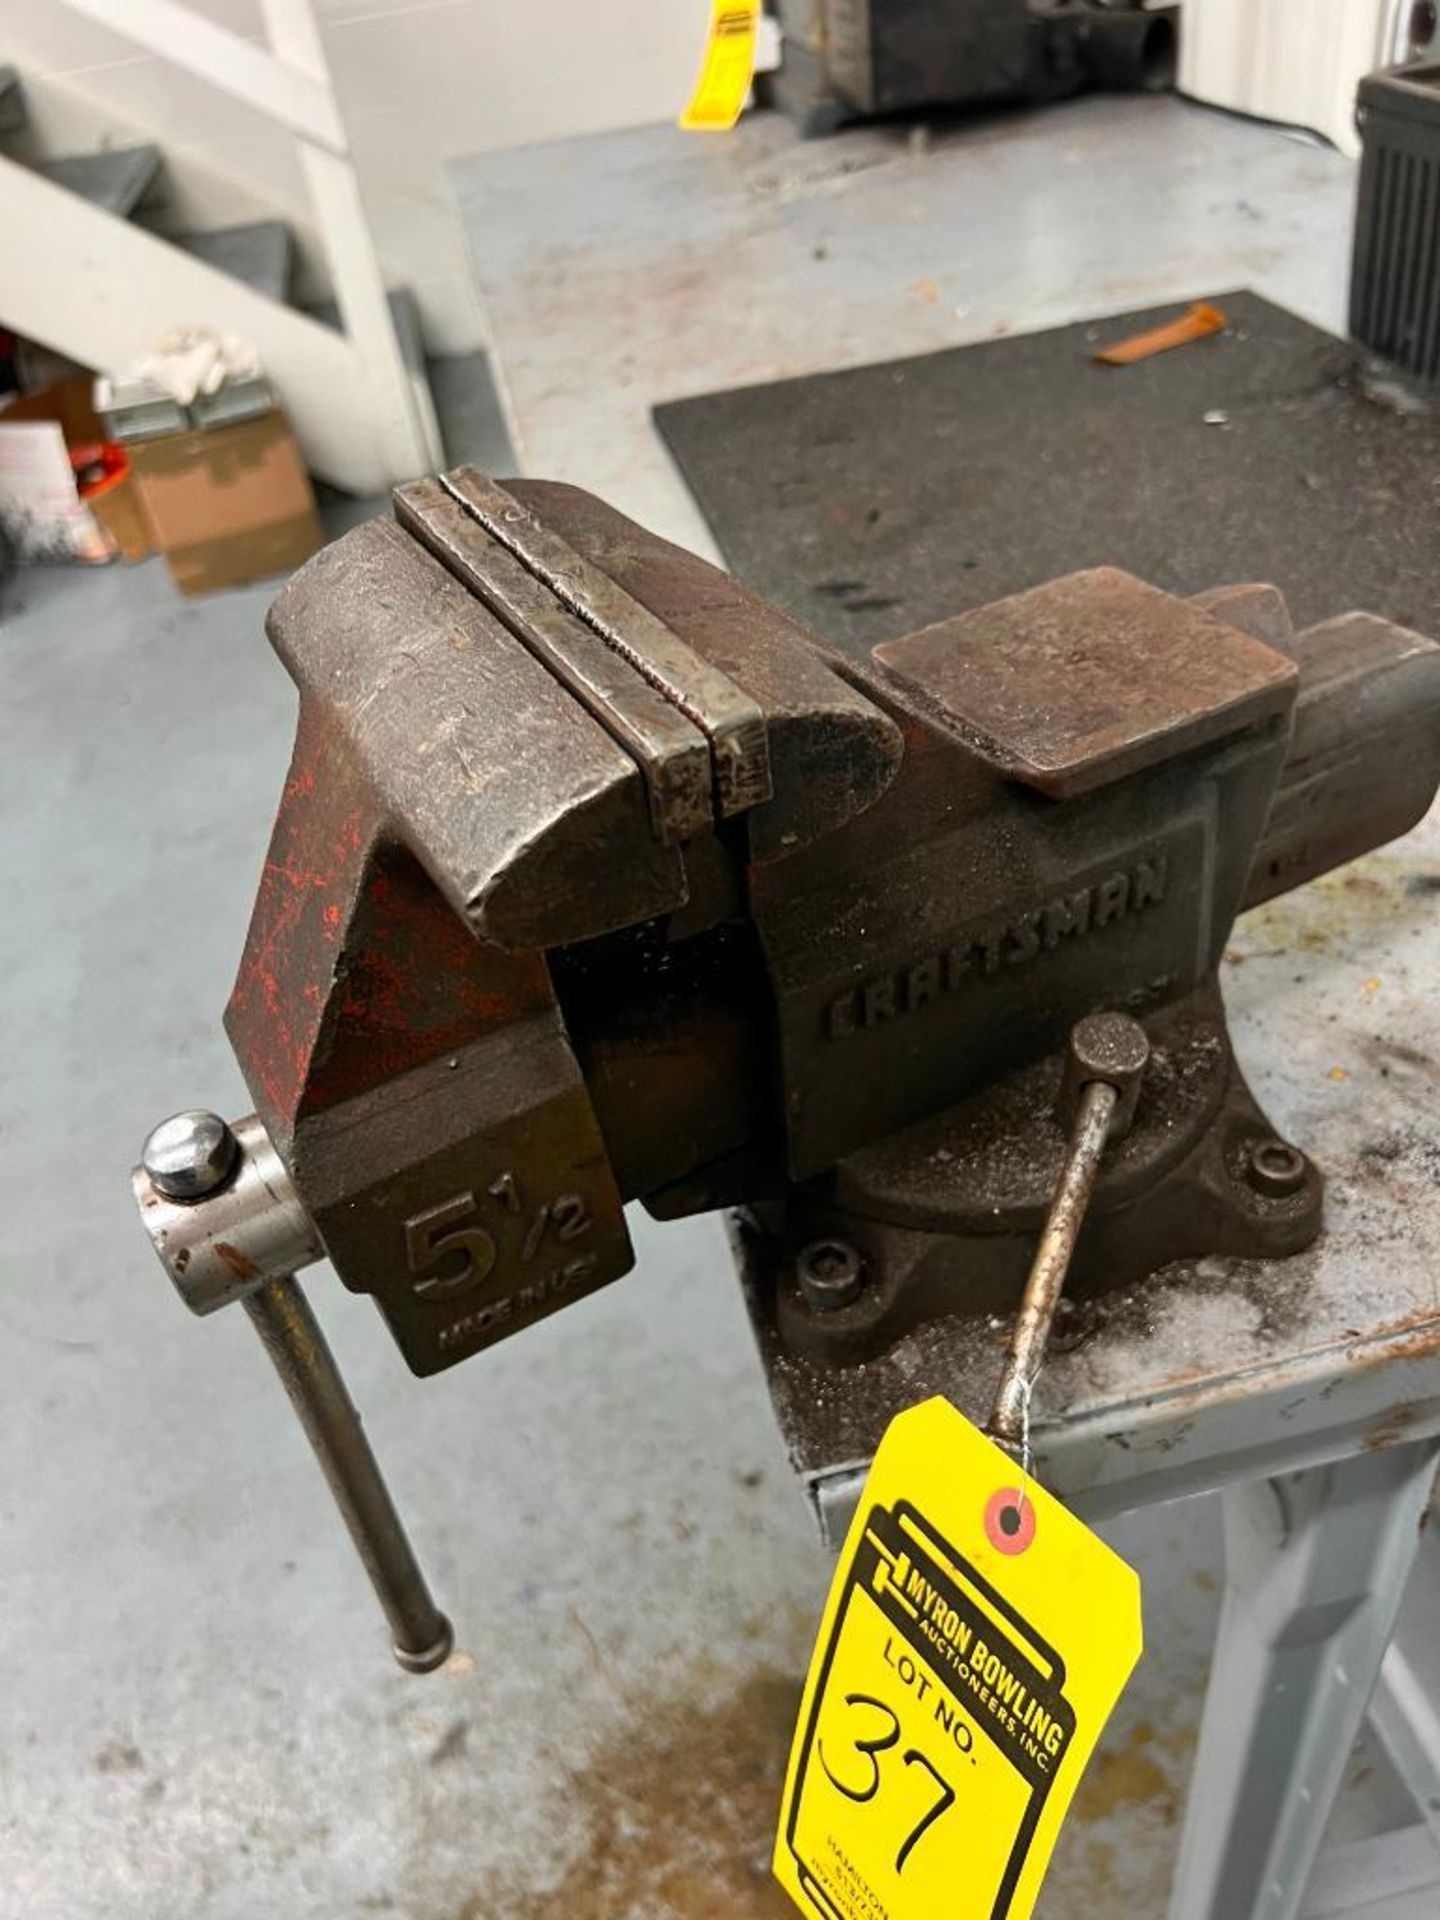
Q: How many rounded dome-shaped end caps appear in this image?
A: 2